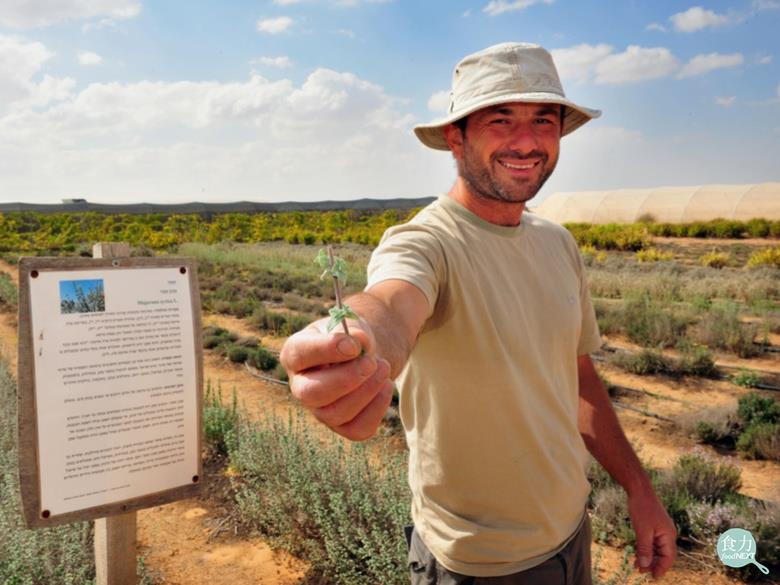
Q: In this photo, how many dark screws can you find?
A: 4